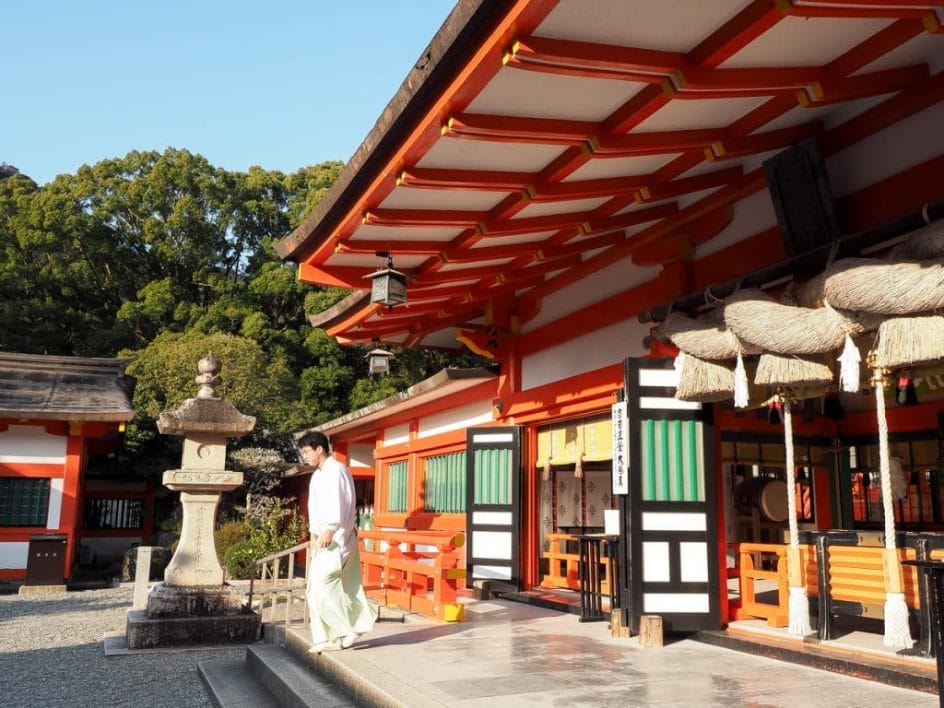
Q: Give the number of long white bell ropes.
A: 2